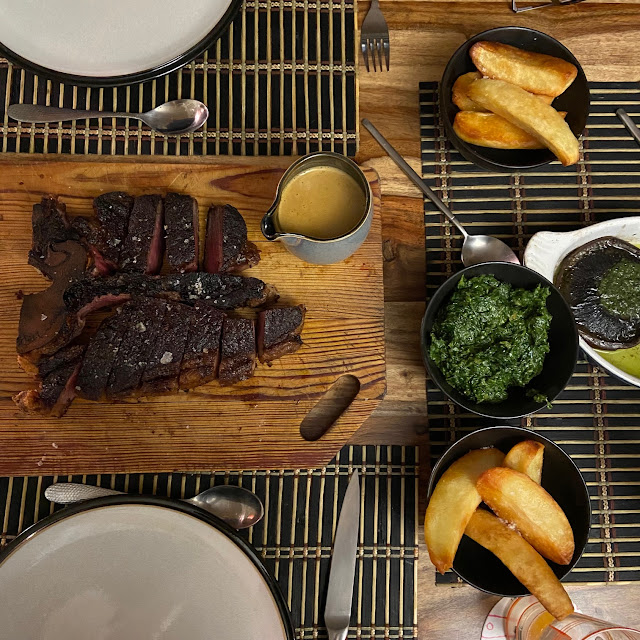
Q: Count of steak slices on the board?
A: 11